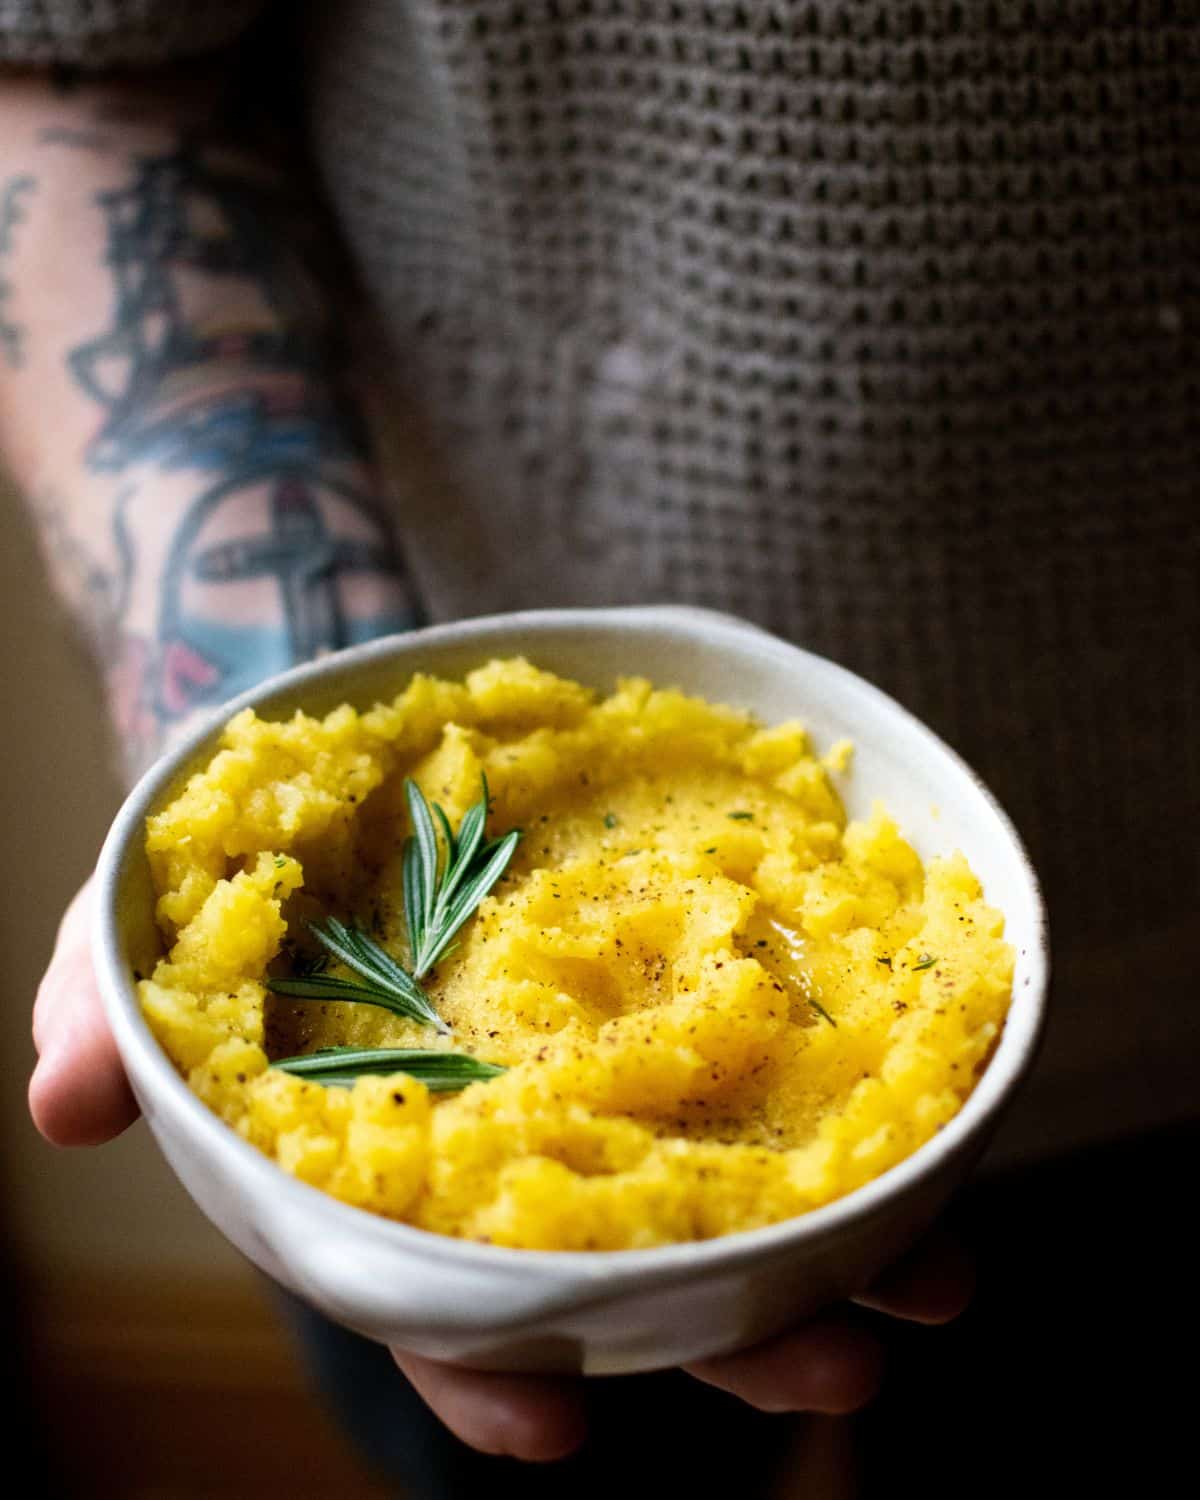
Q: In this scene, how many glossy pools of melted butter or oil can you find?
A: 1